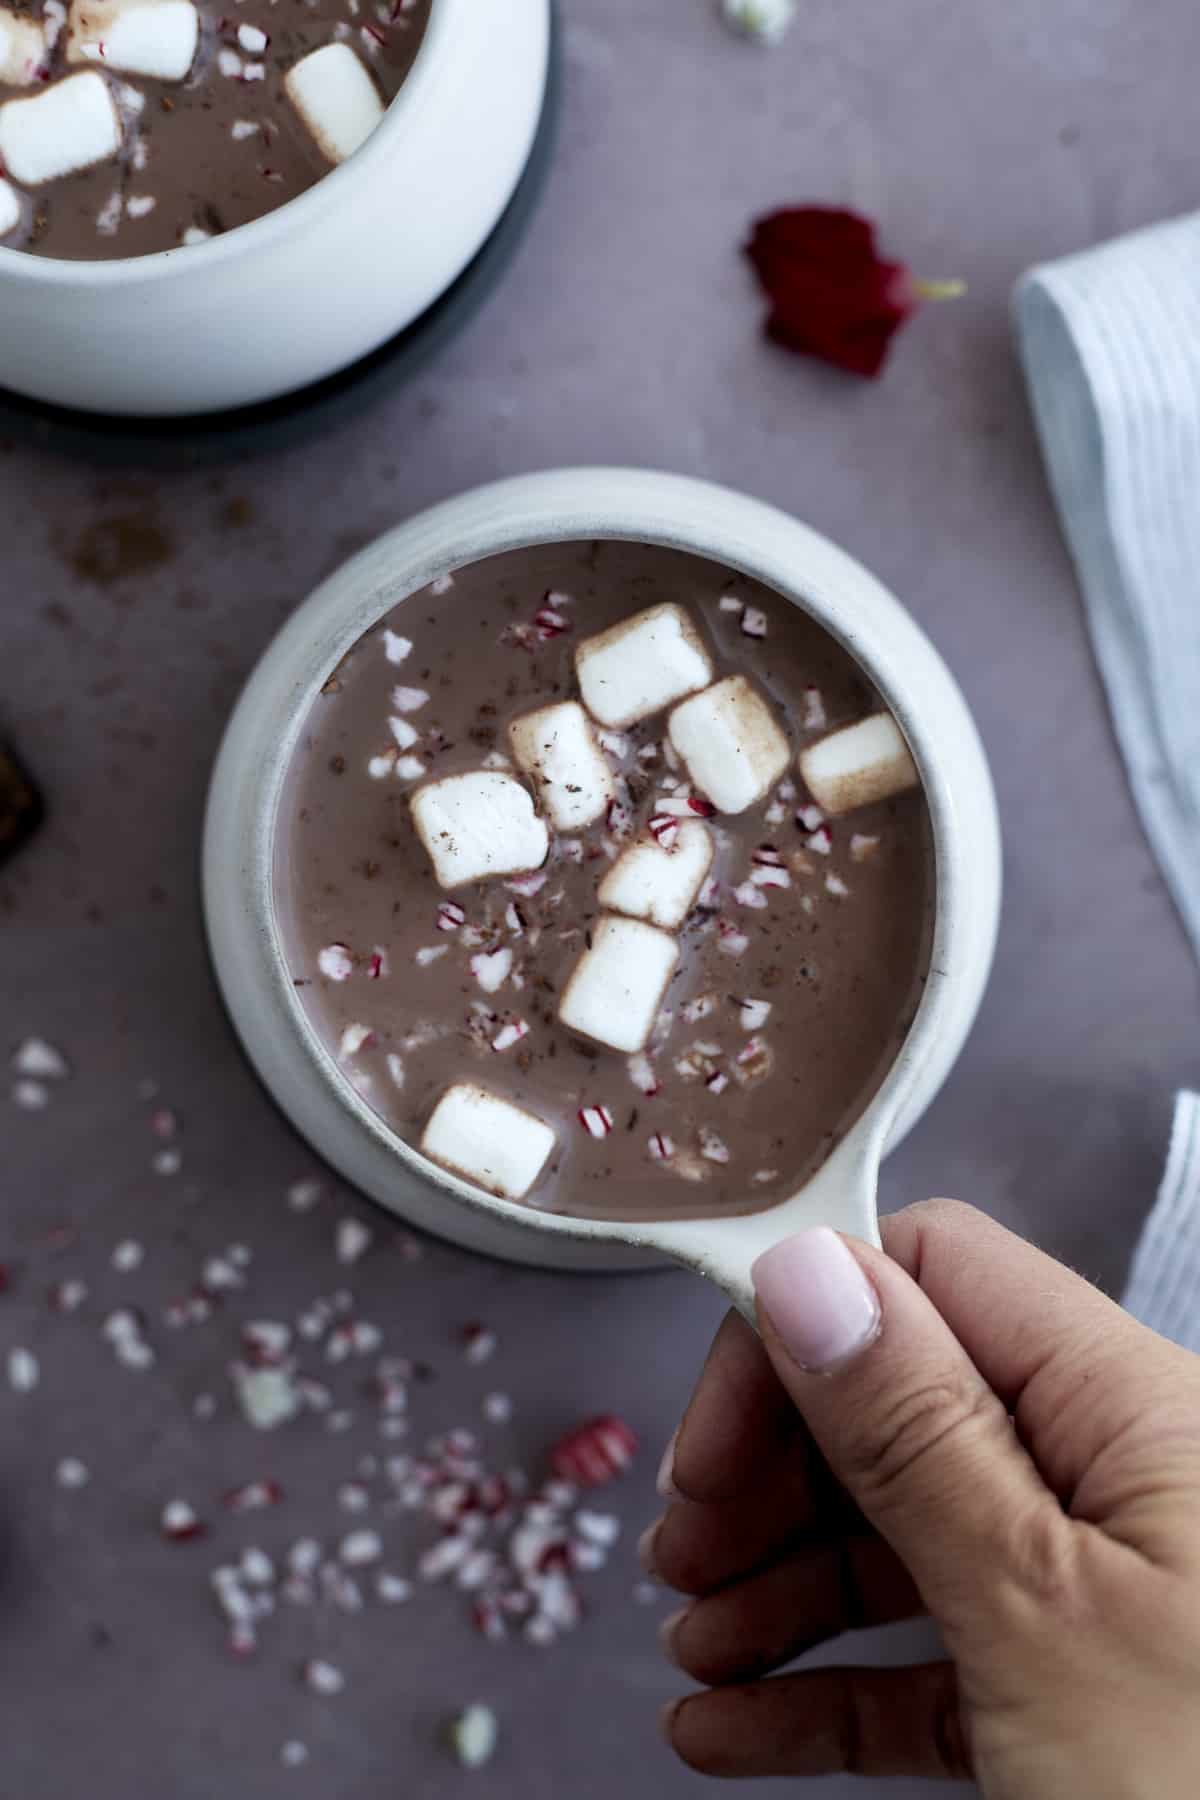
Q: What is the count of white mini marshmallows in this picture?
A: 13